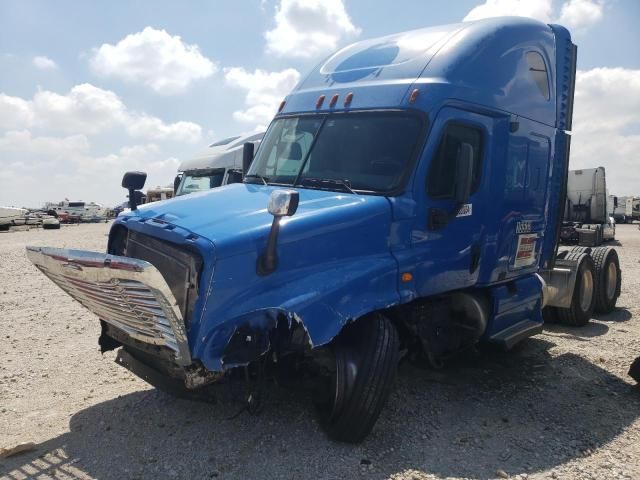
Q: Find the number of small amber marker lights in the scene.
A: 6